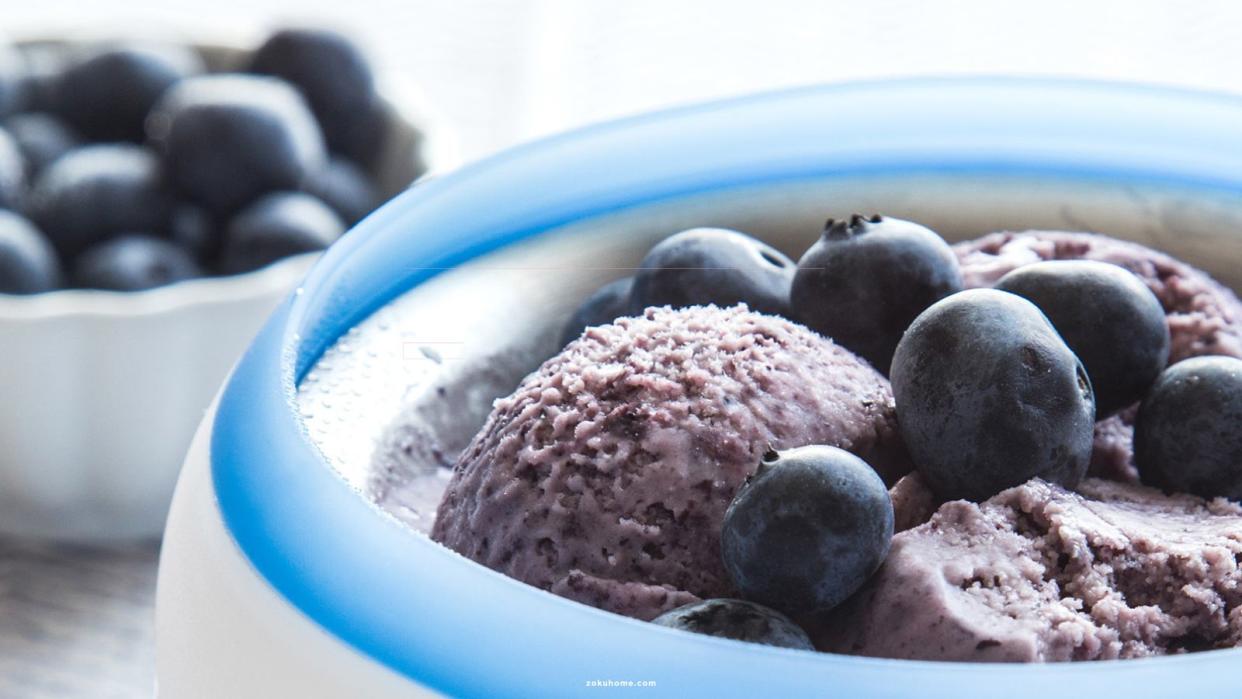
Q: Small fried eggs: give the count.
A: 0